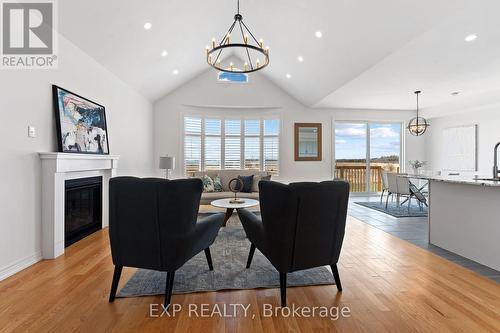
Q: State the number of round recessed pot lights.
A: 7